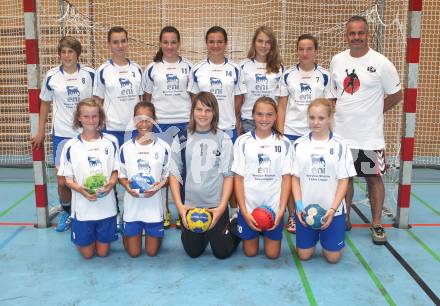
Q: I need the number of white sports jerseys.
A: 10